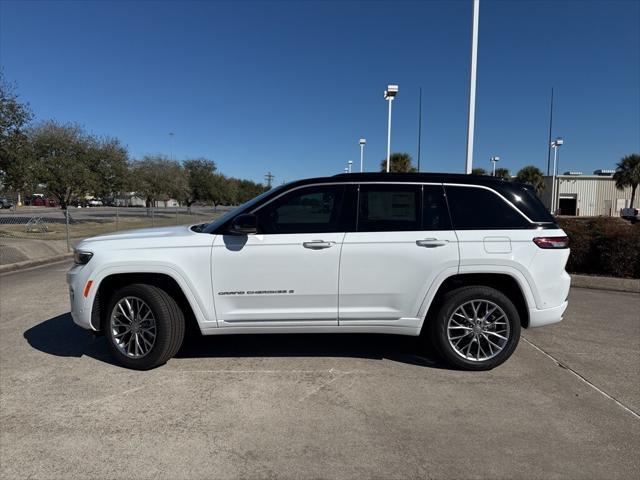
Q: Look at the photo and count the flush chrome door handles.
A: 2